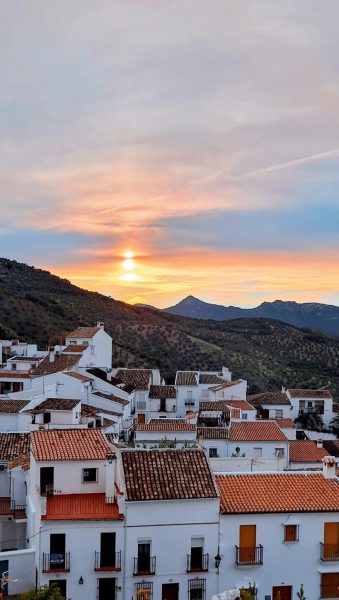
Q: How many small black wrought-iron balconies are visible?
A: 6